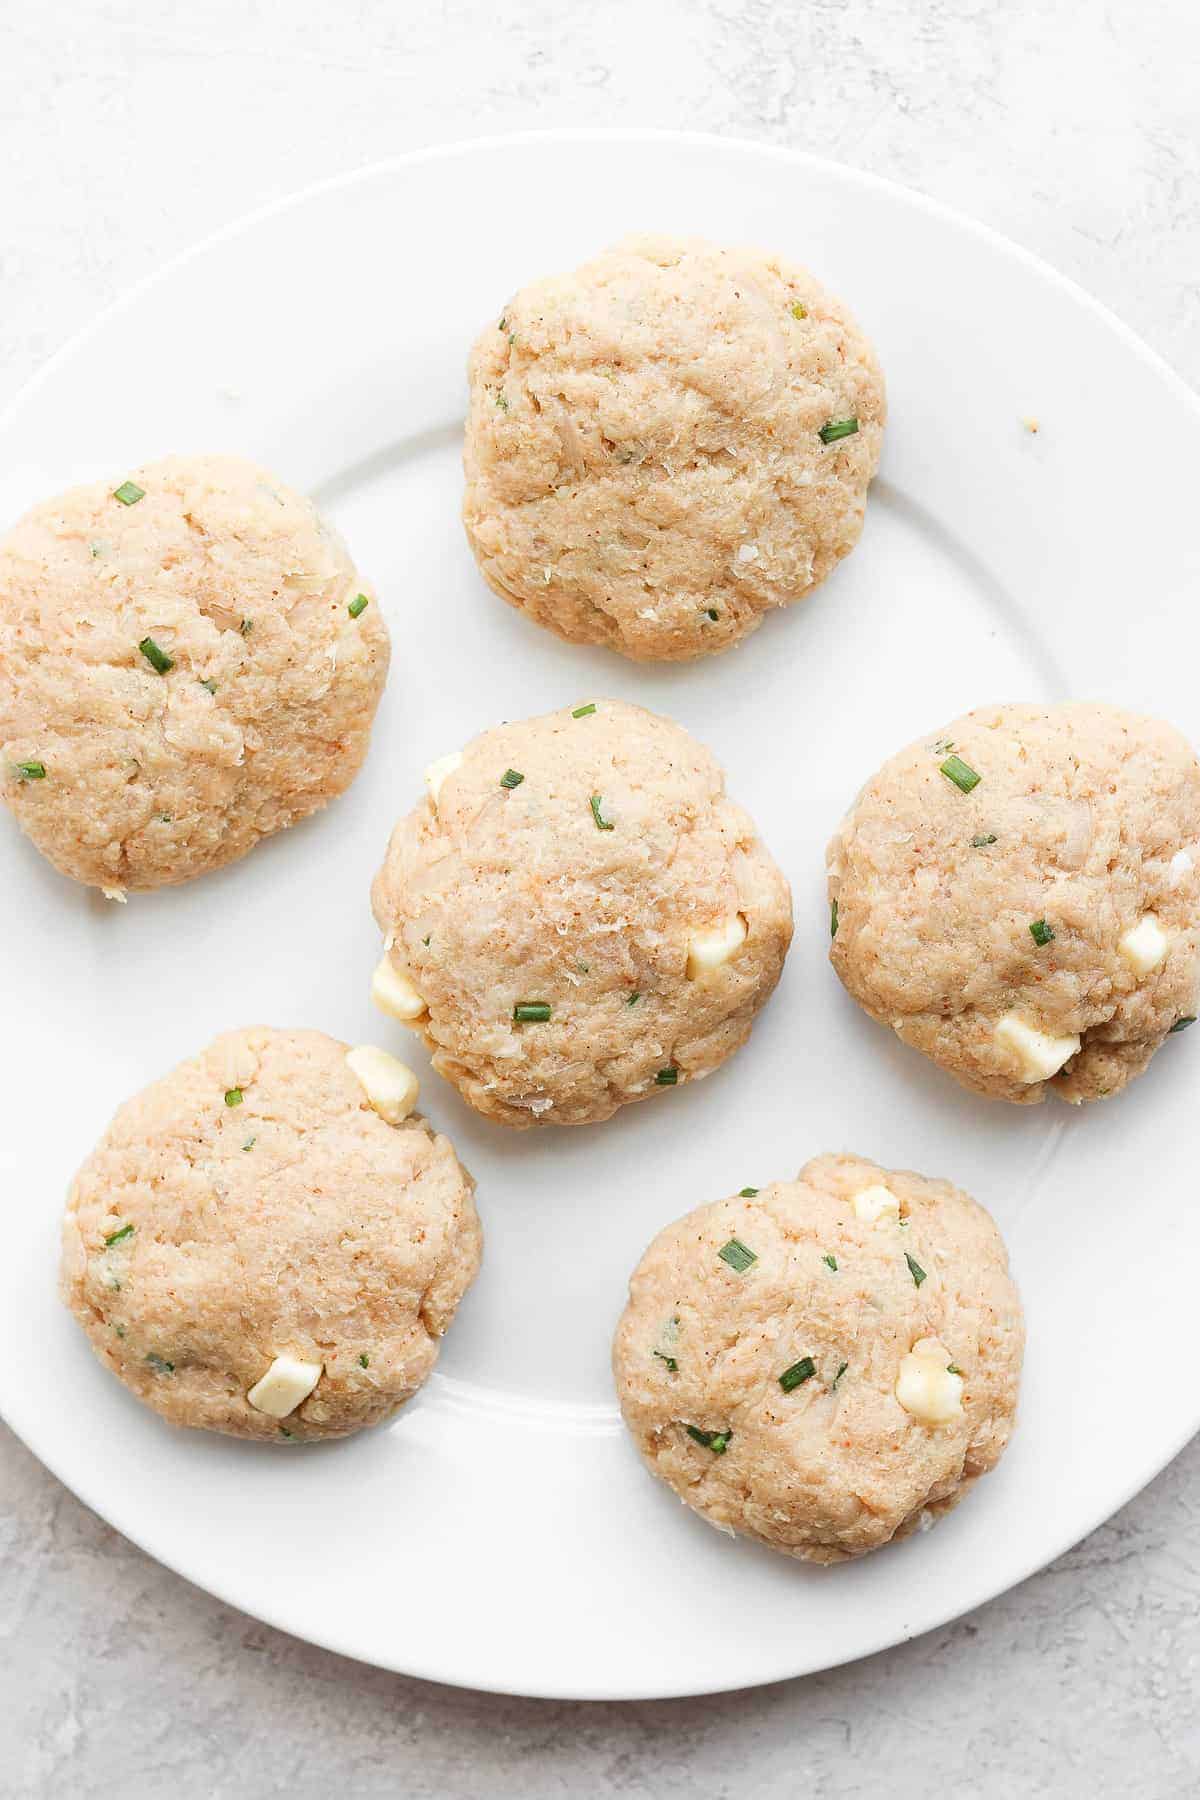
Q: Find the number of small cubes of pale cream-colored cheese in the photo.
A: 9